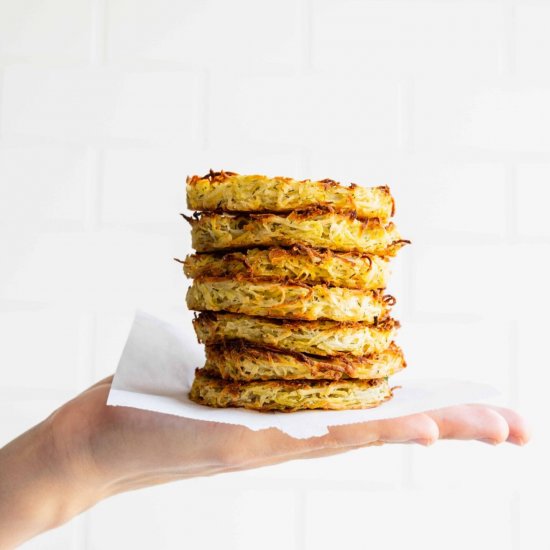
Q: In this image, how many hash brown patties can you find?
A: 7